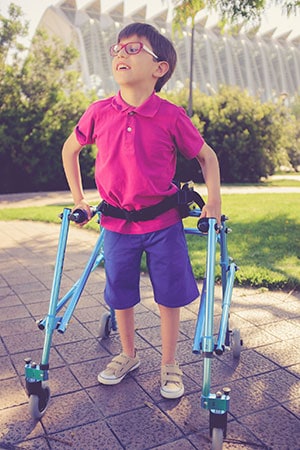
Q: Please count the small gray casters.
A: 4